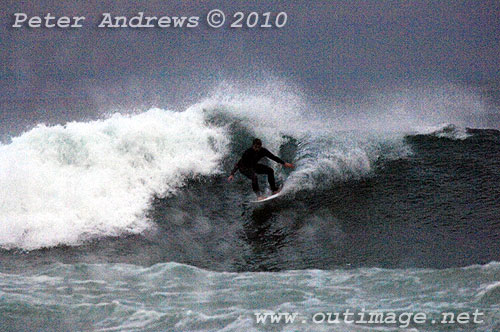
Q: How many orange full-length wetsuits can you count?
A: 0